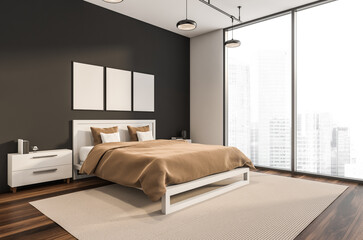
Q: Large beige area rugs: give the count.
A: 1